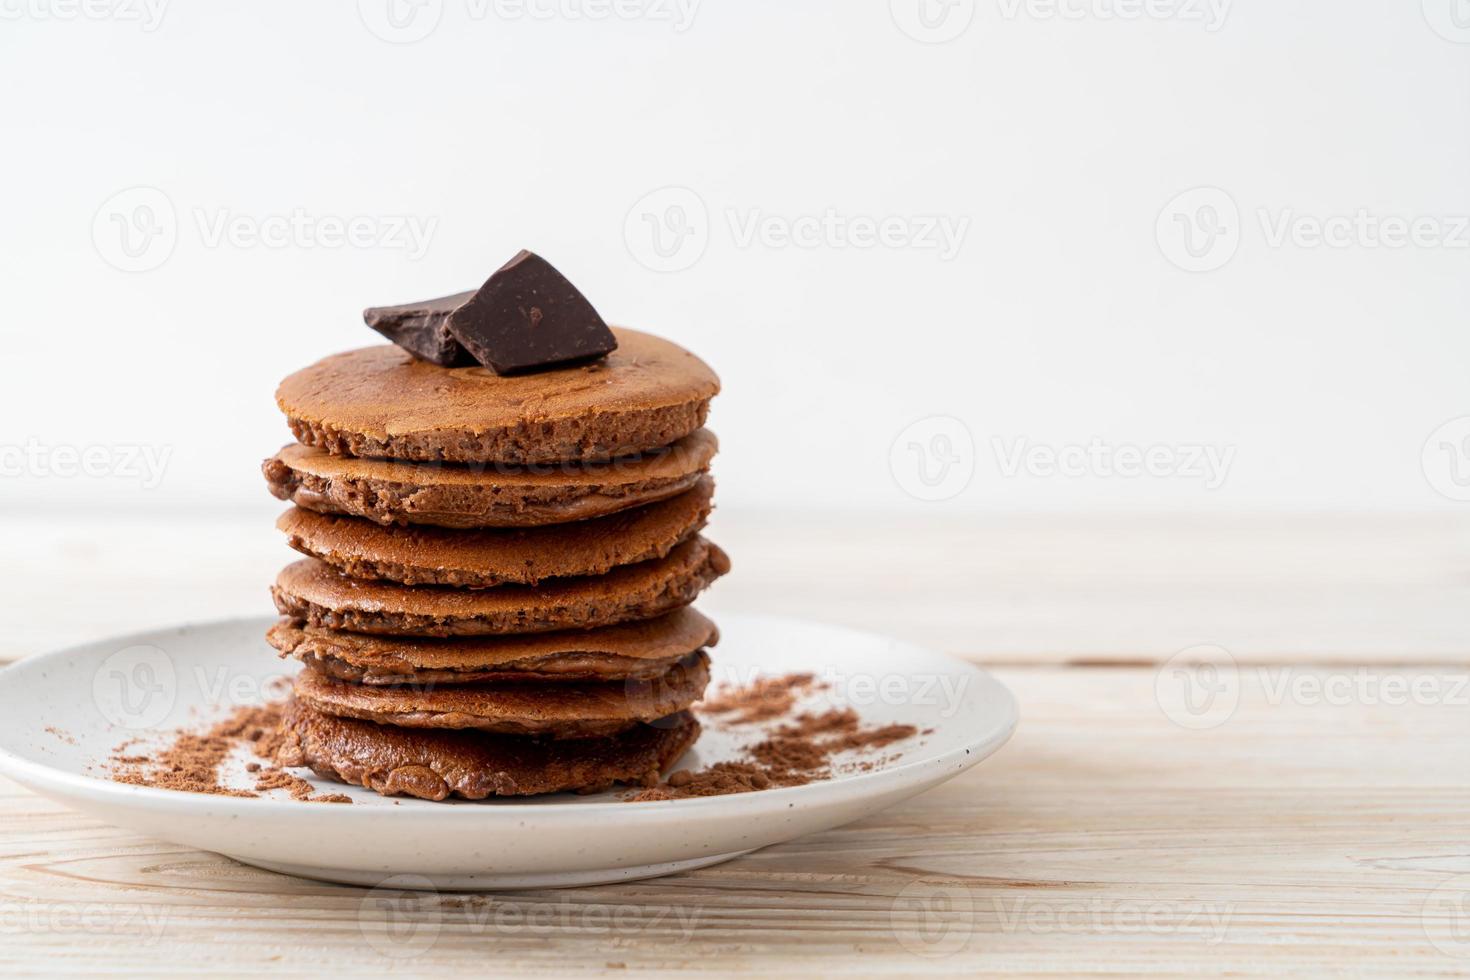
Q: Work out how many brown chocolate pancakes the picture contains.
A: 7